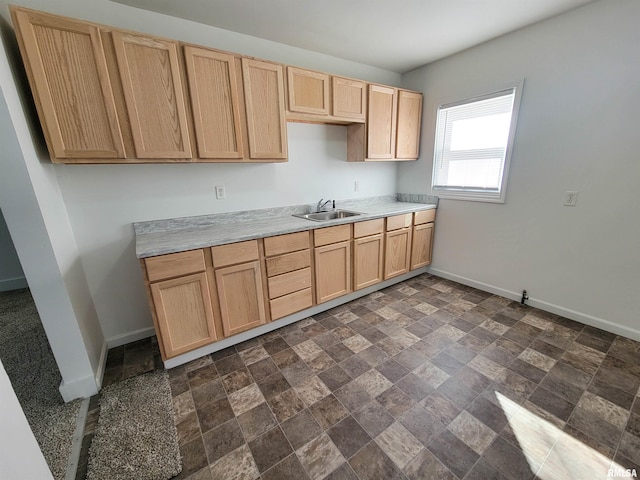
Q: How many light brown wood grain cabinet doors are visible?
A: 14